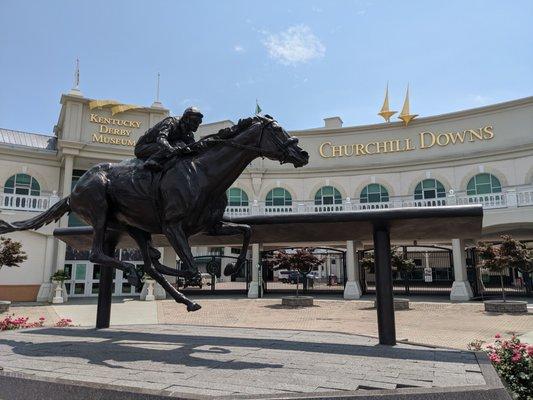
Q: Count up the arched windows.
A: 7